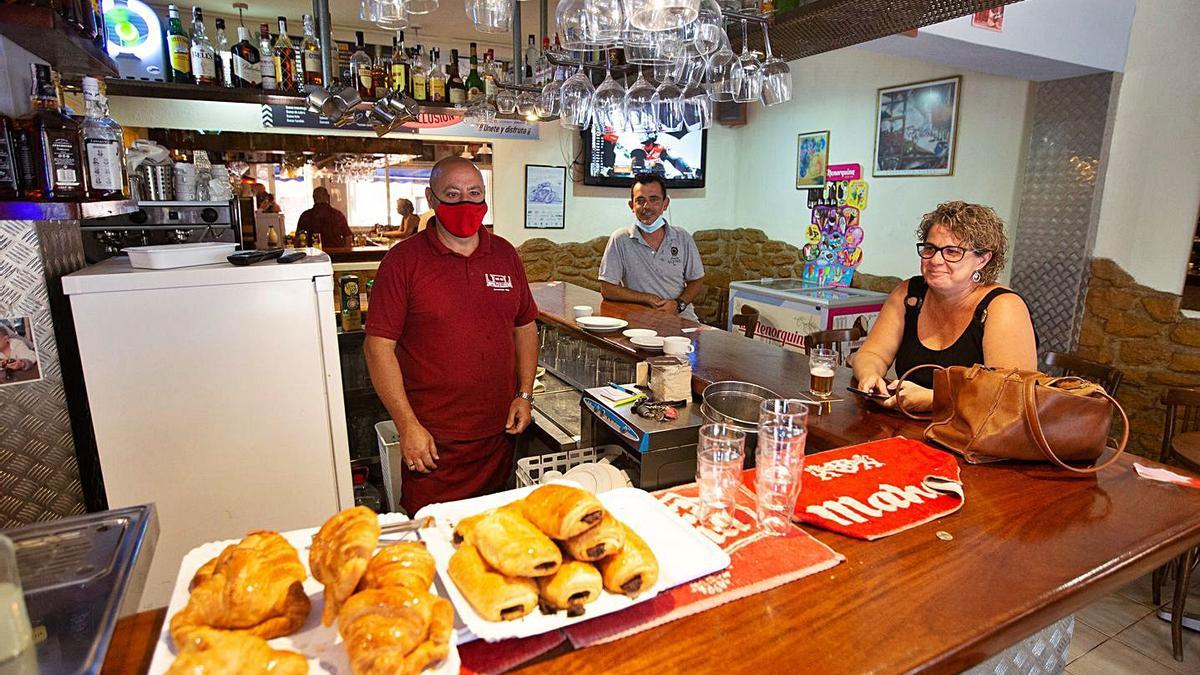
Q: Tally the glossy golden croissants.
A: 5